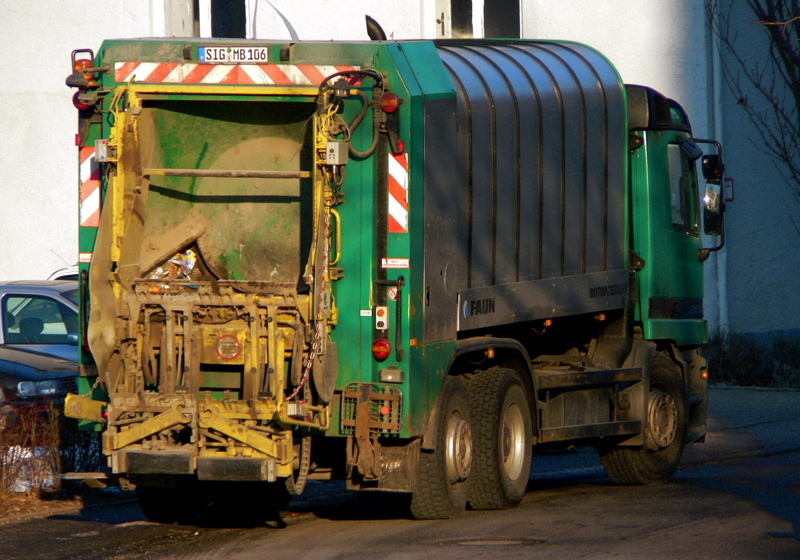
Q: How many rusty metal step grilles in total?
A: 1